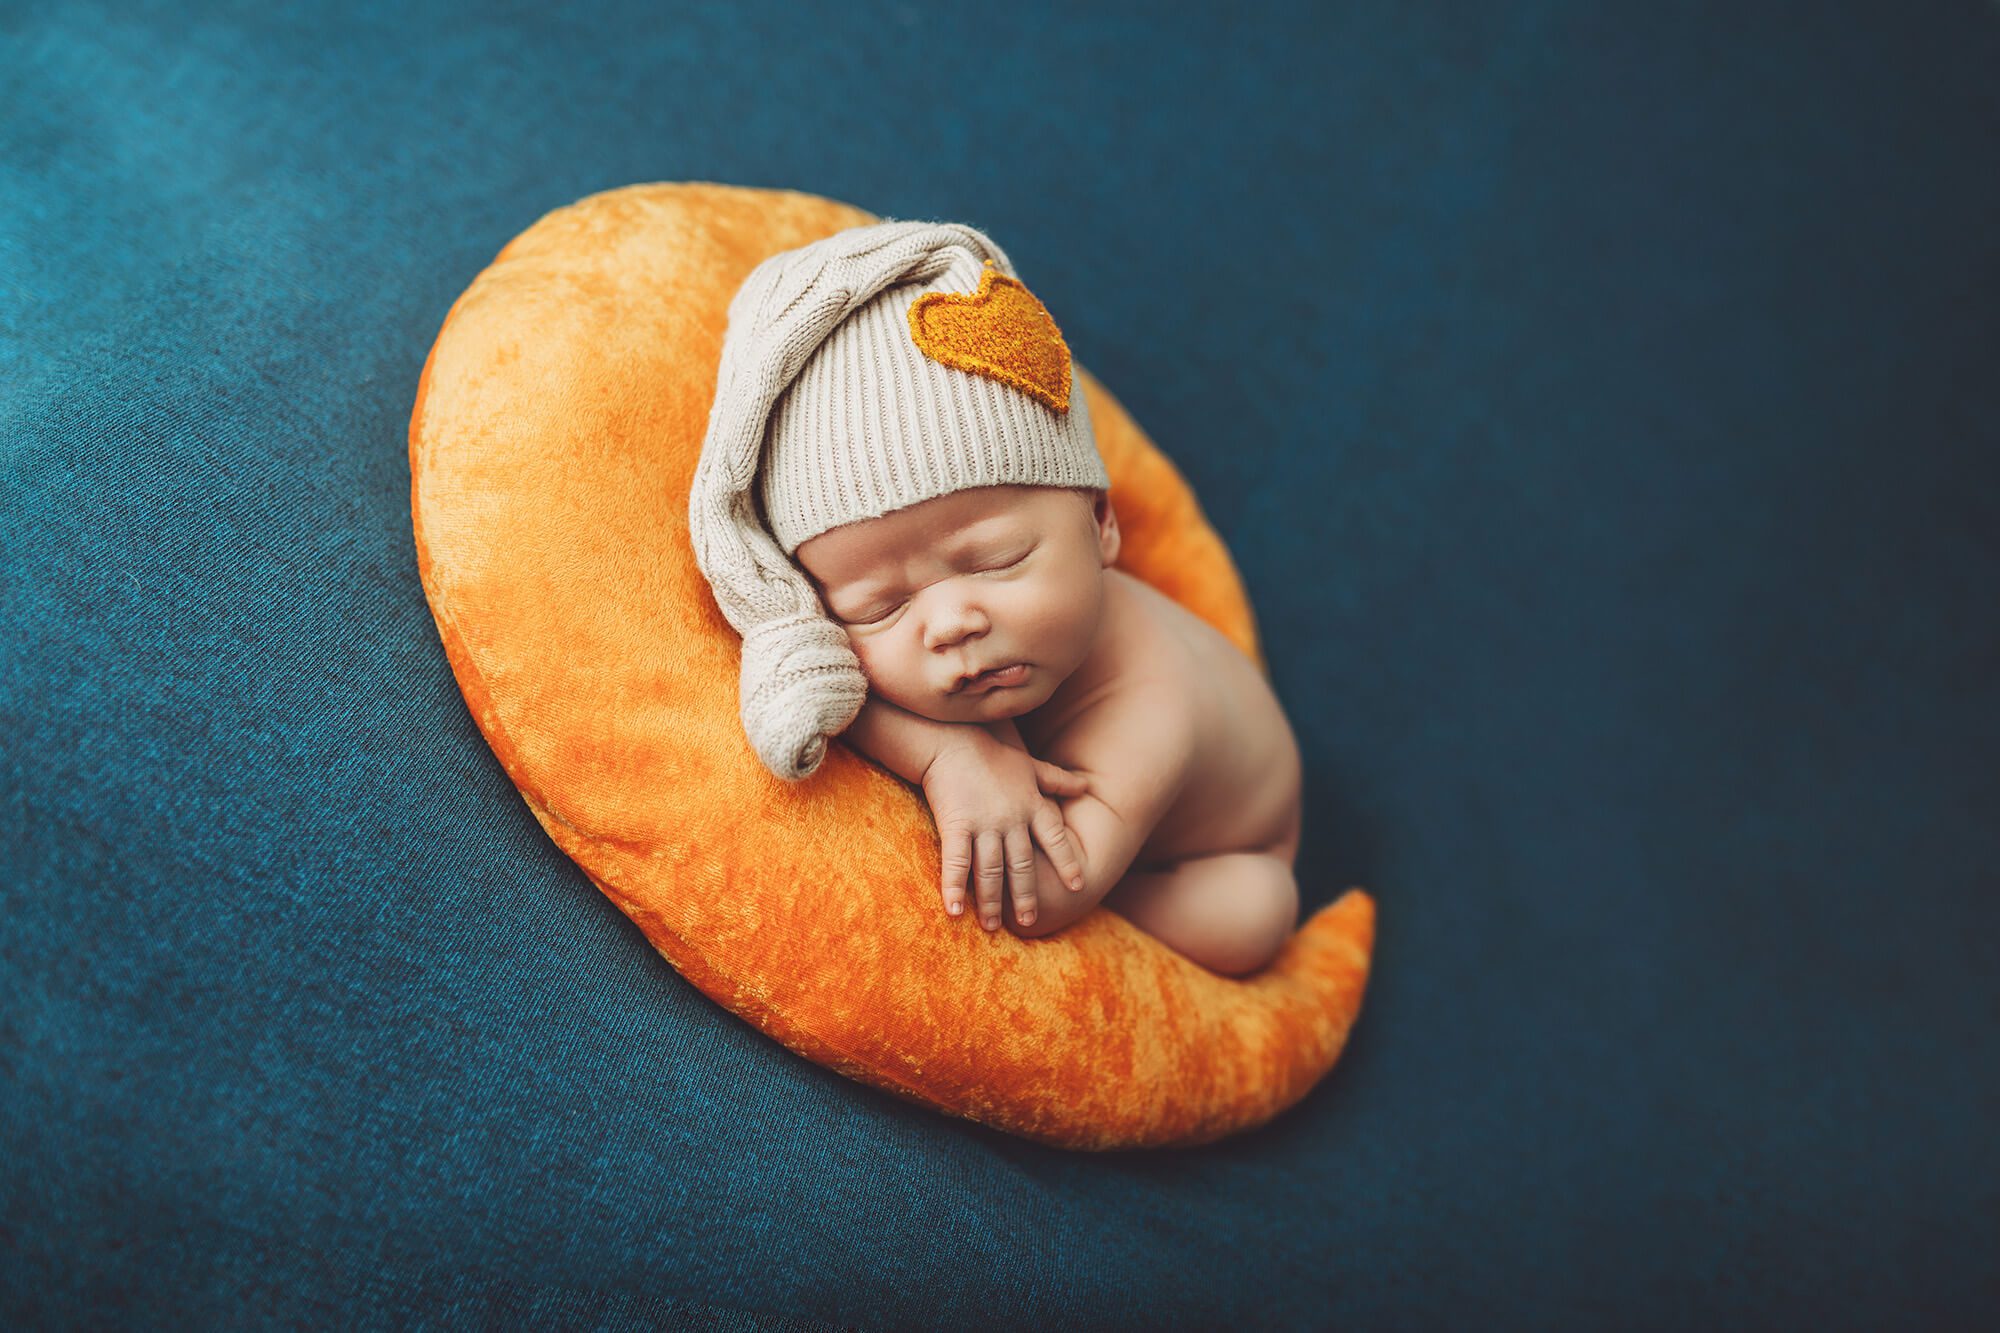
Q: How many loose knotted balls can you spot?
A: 1